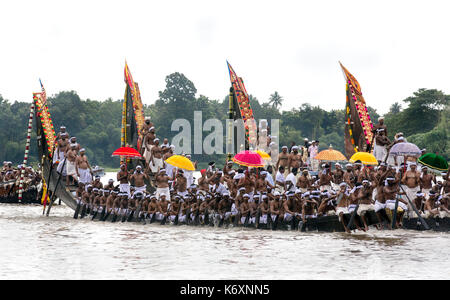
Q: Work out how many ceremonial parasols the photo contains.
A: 8